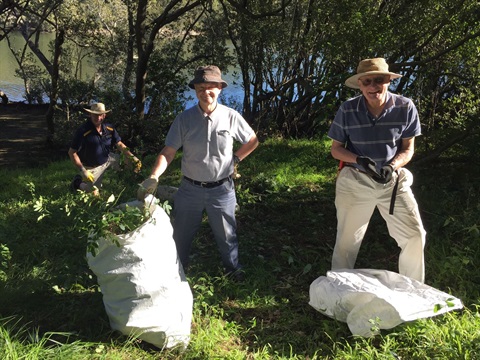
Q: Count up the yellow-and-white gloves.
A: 2